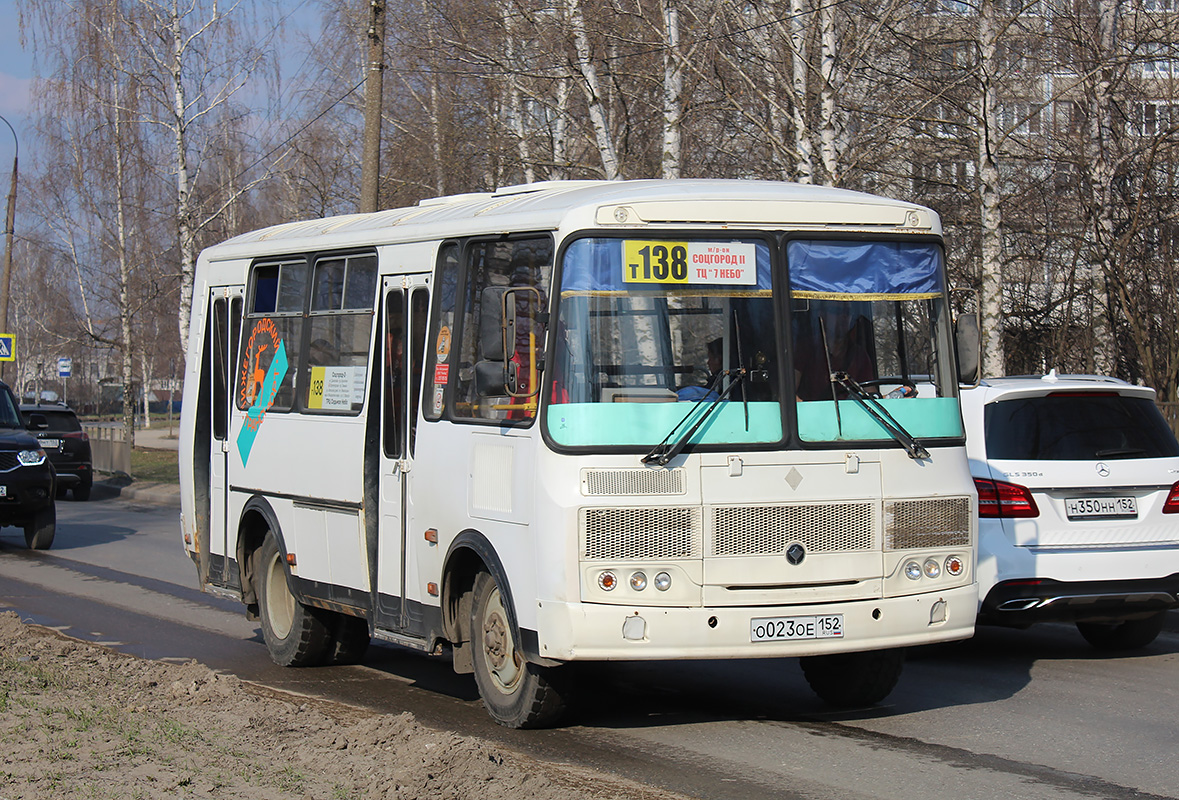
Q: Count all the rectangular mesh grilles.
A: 4